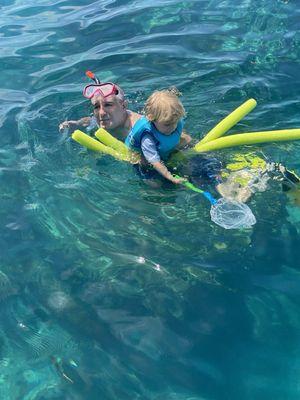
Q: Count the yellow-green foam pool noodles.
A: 2